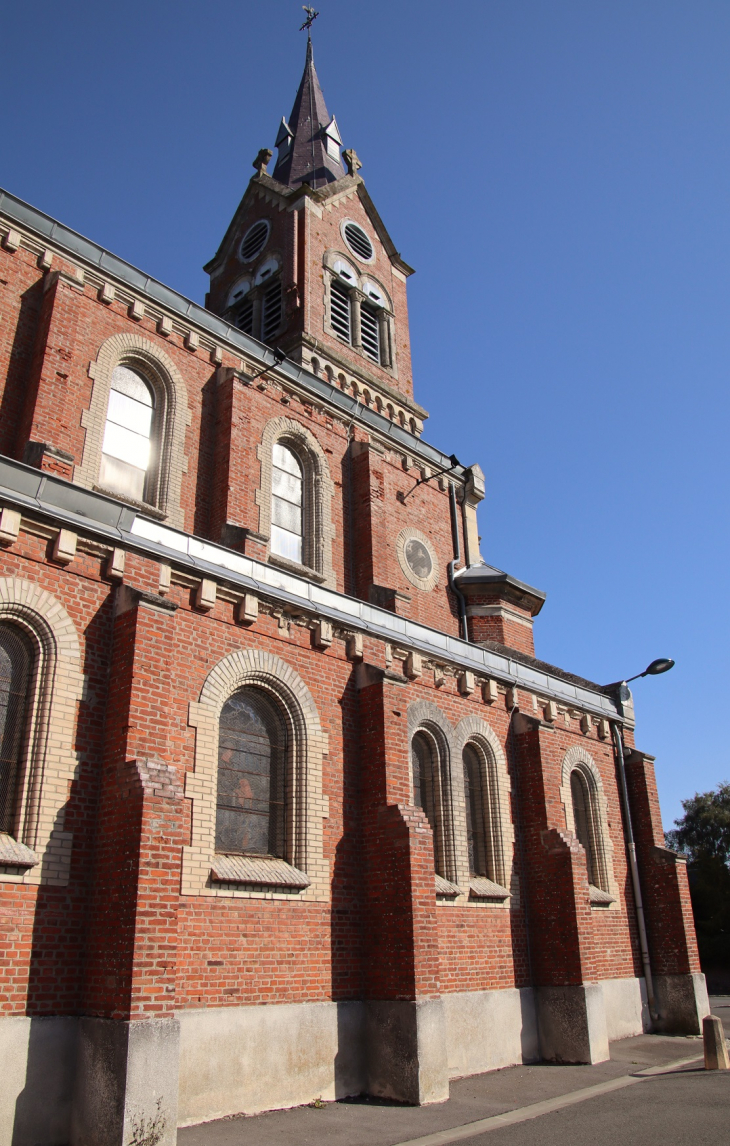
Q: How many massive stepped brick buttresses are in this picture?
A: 4